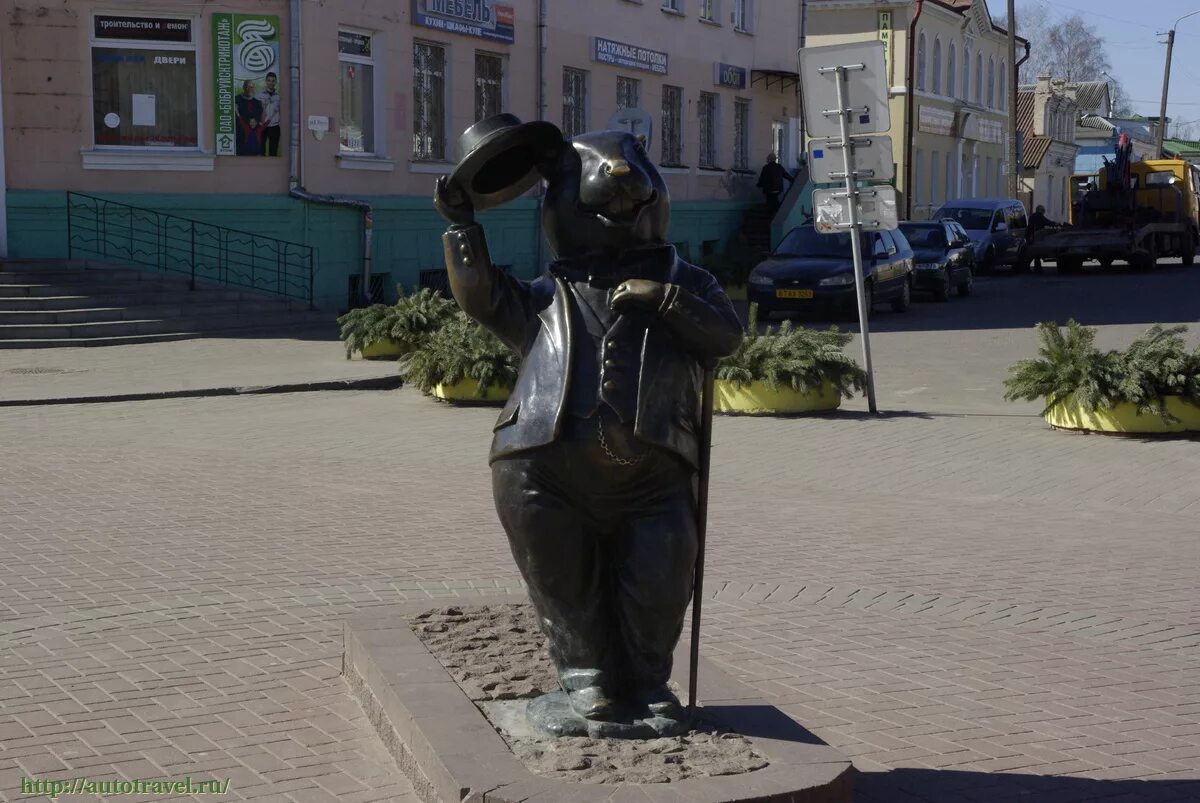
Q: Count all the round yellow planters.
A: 4